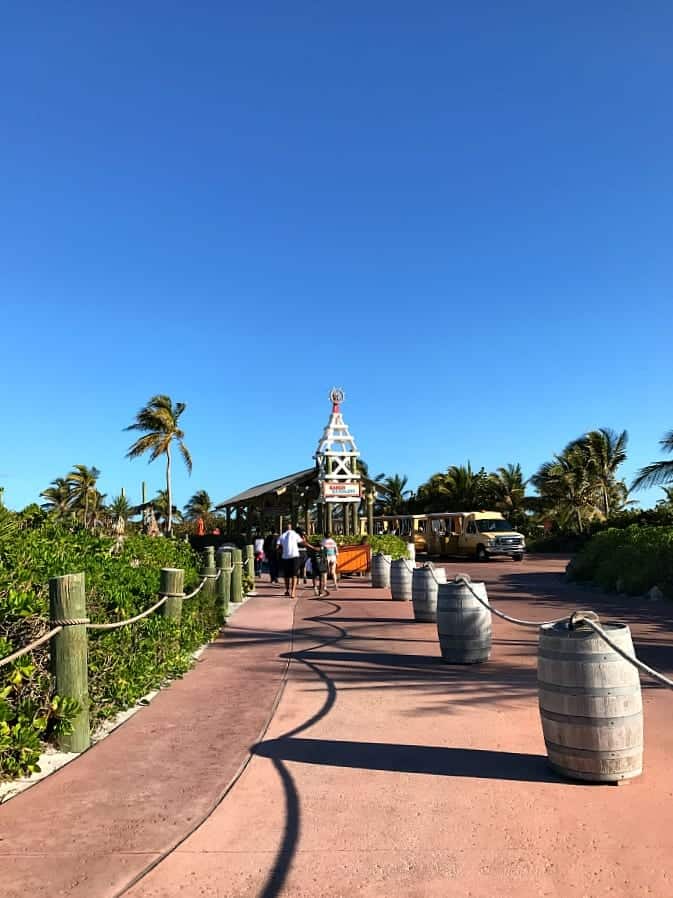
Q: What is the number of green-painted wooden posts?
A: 6